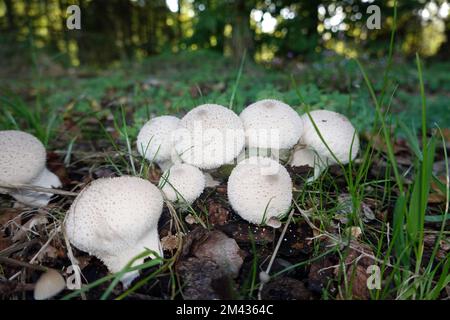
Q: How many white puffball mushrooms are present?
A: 8